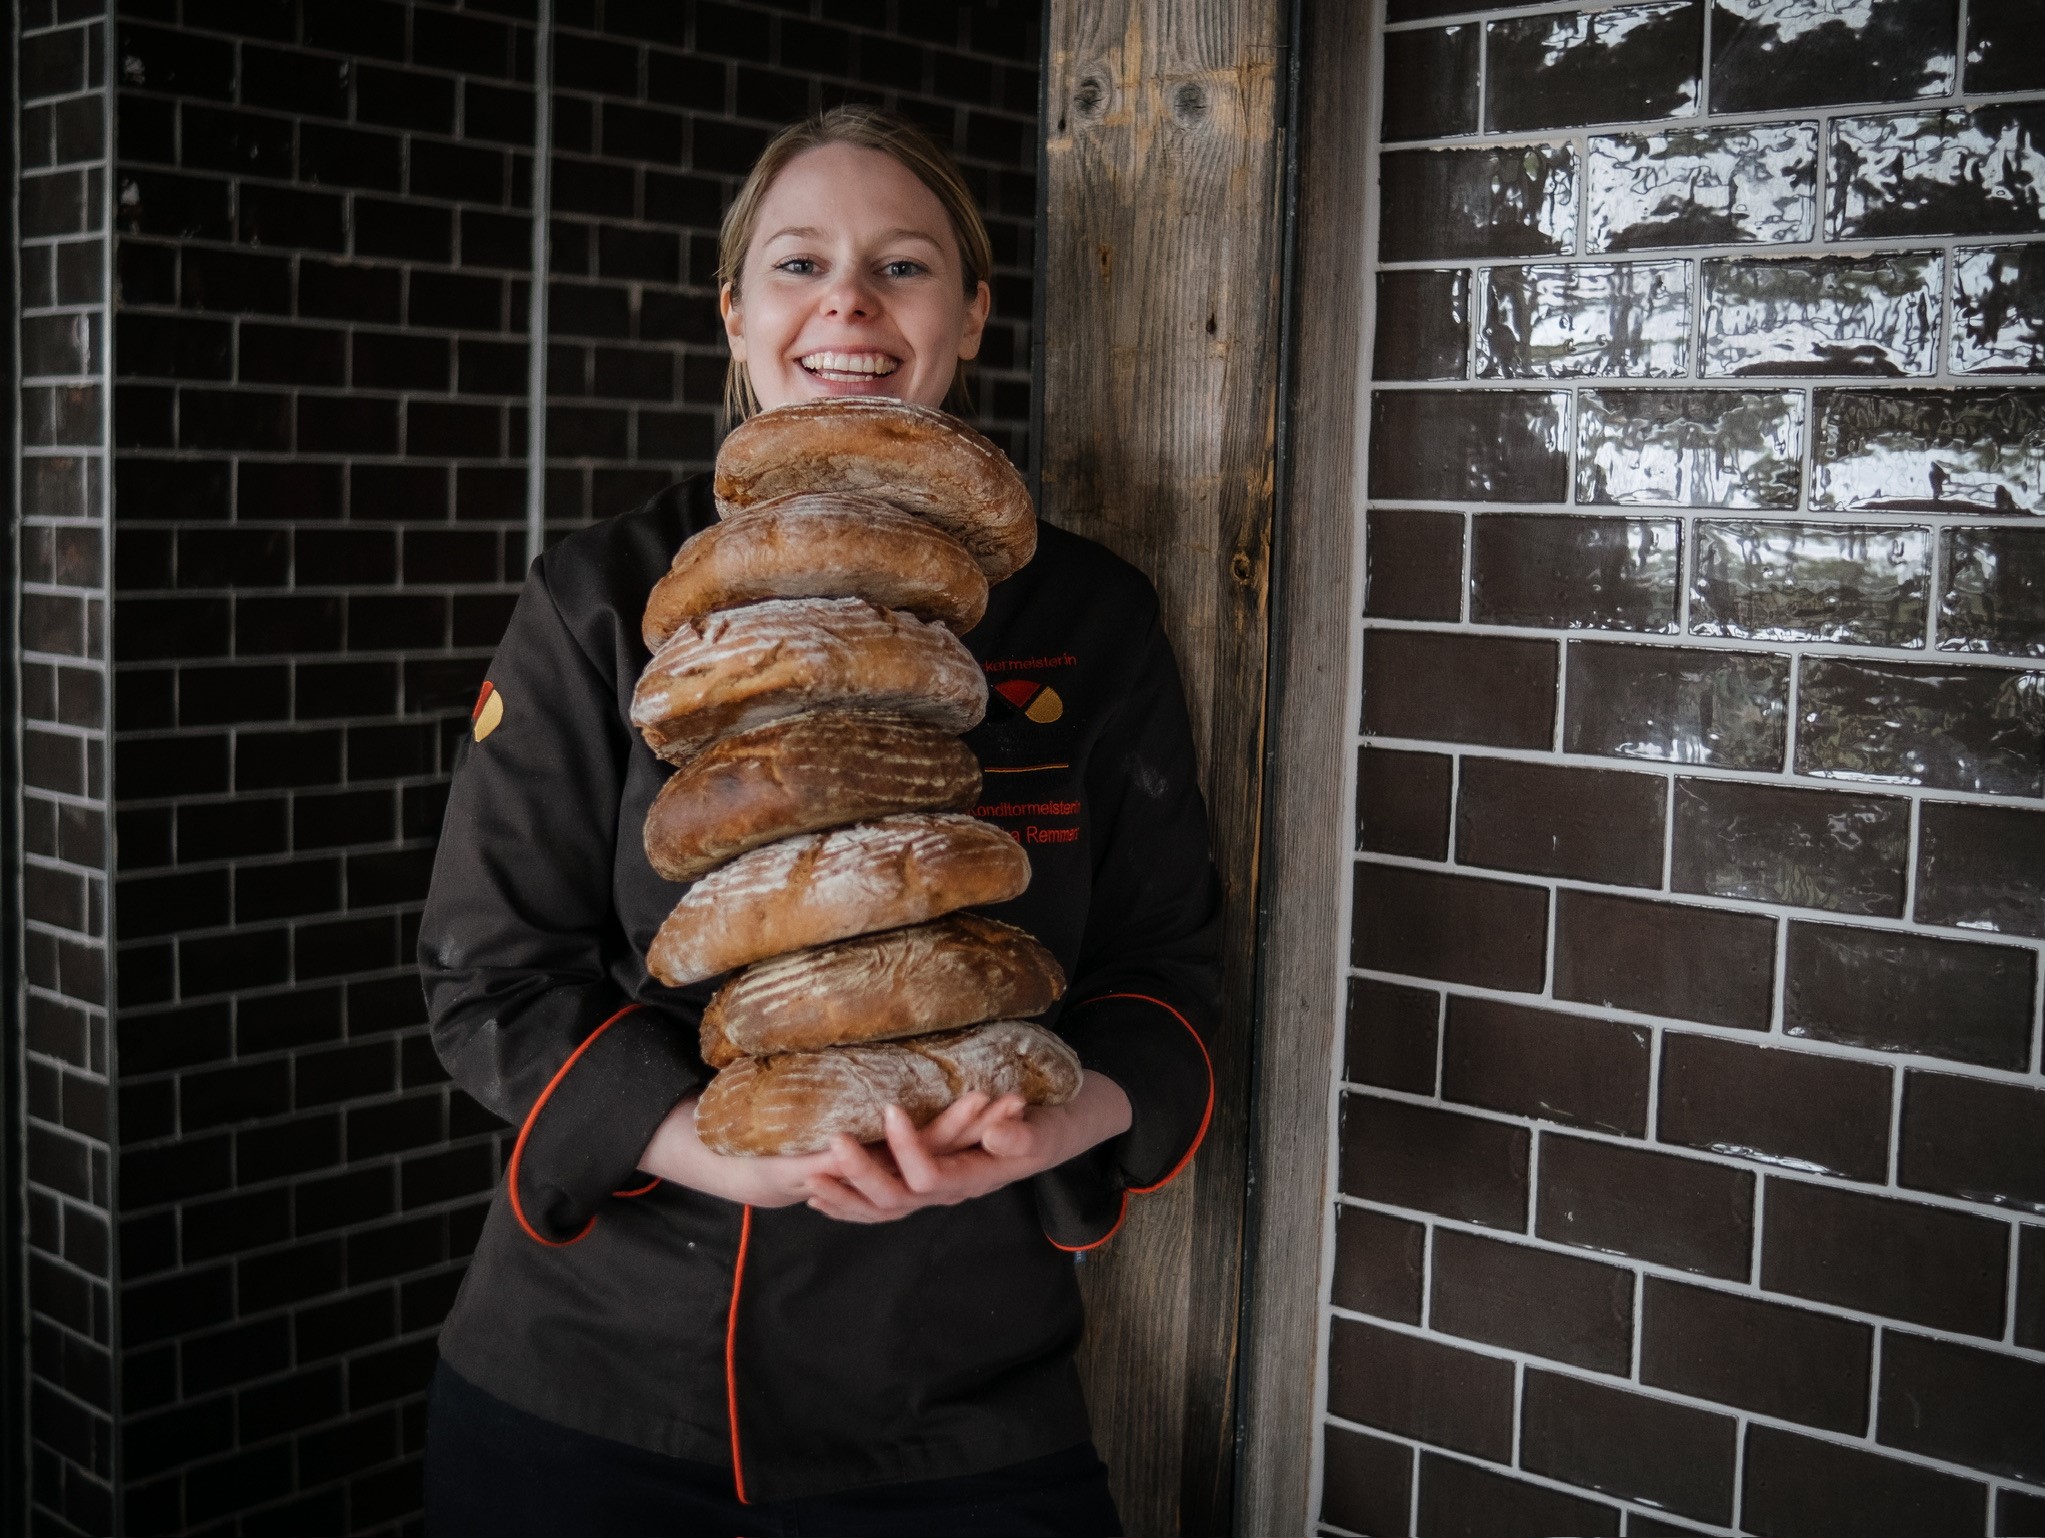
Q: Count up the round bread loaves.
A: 7